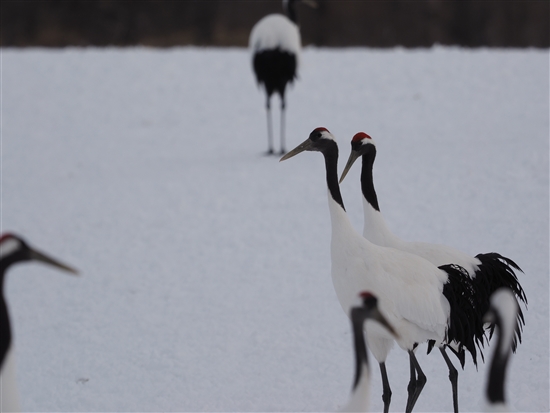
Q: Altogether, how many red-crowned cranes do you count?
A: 6